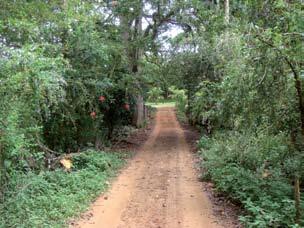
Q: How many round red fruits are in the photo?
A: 3